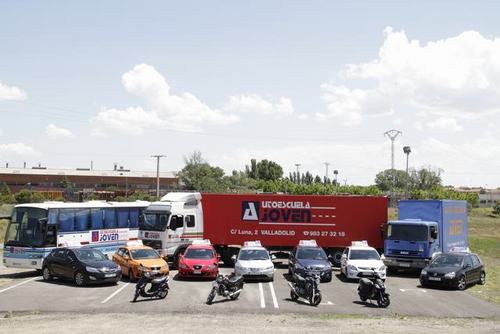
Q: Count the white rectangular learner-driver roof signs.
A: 6